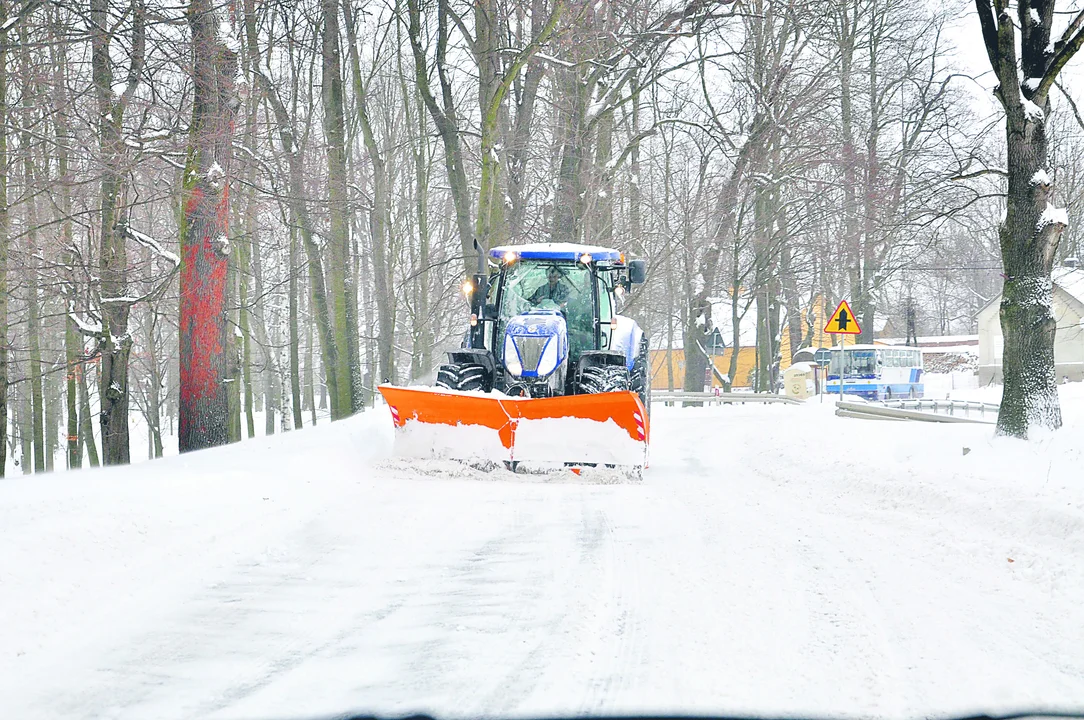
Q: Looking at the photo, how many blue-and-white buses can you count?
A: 1